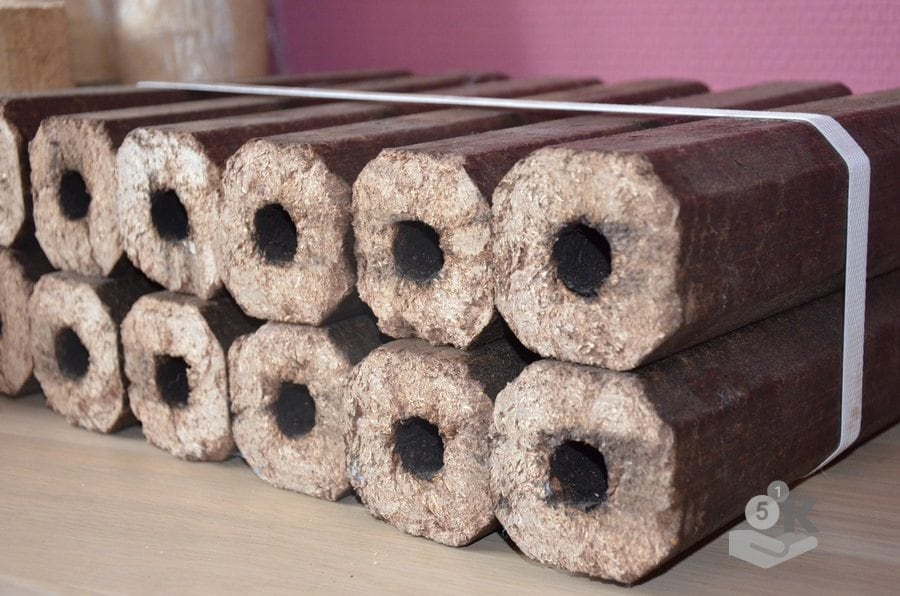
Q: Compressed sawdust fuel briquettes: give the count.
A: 12